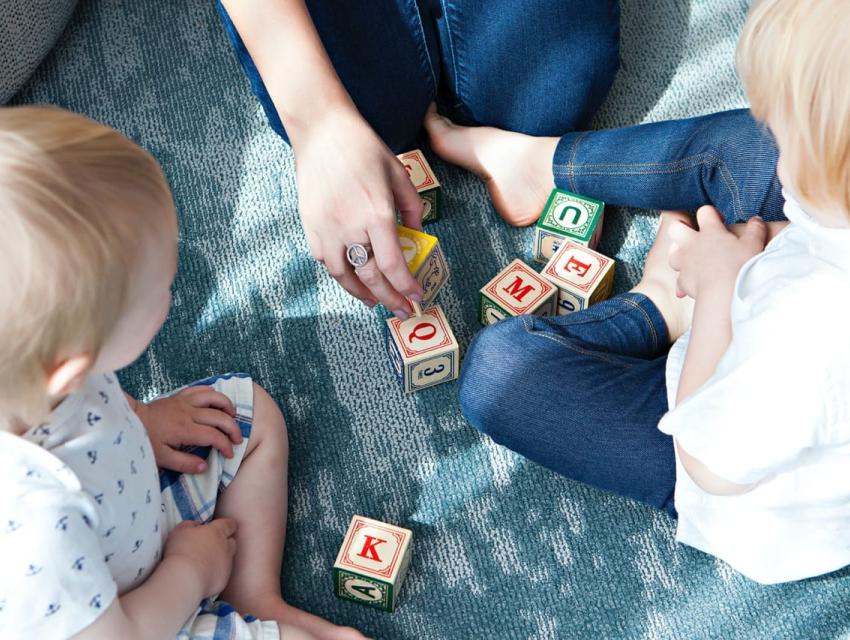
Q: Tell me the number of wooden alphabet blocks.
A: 7